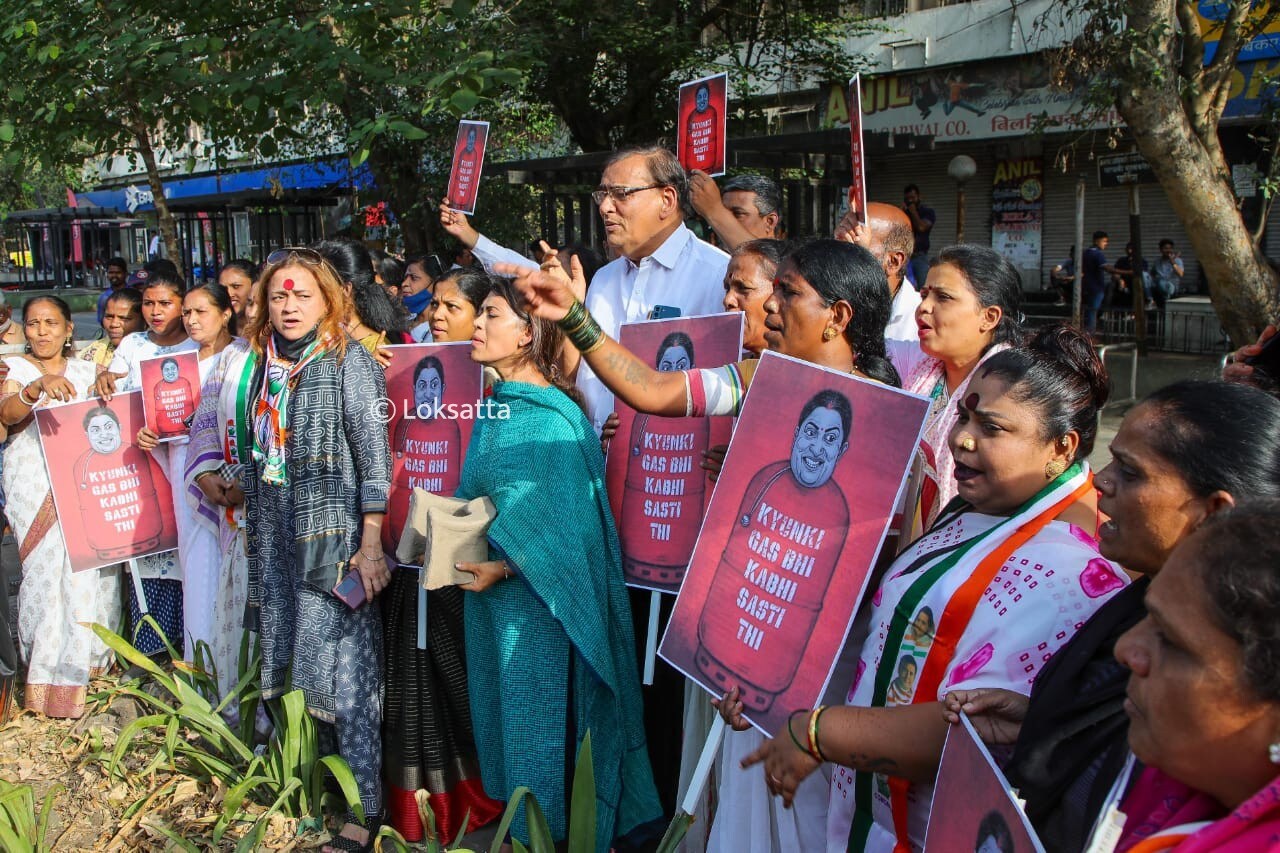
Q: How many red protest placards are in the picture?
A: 9